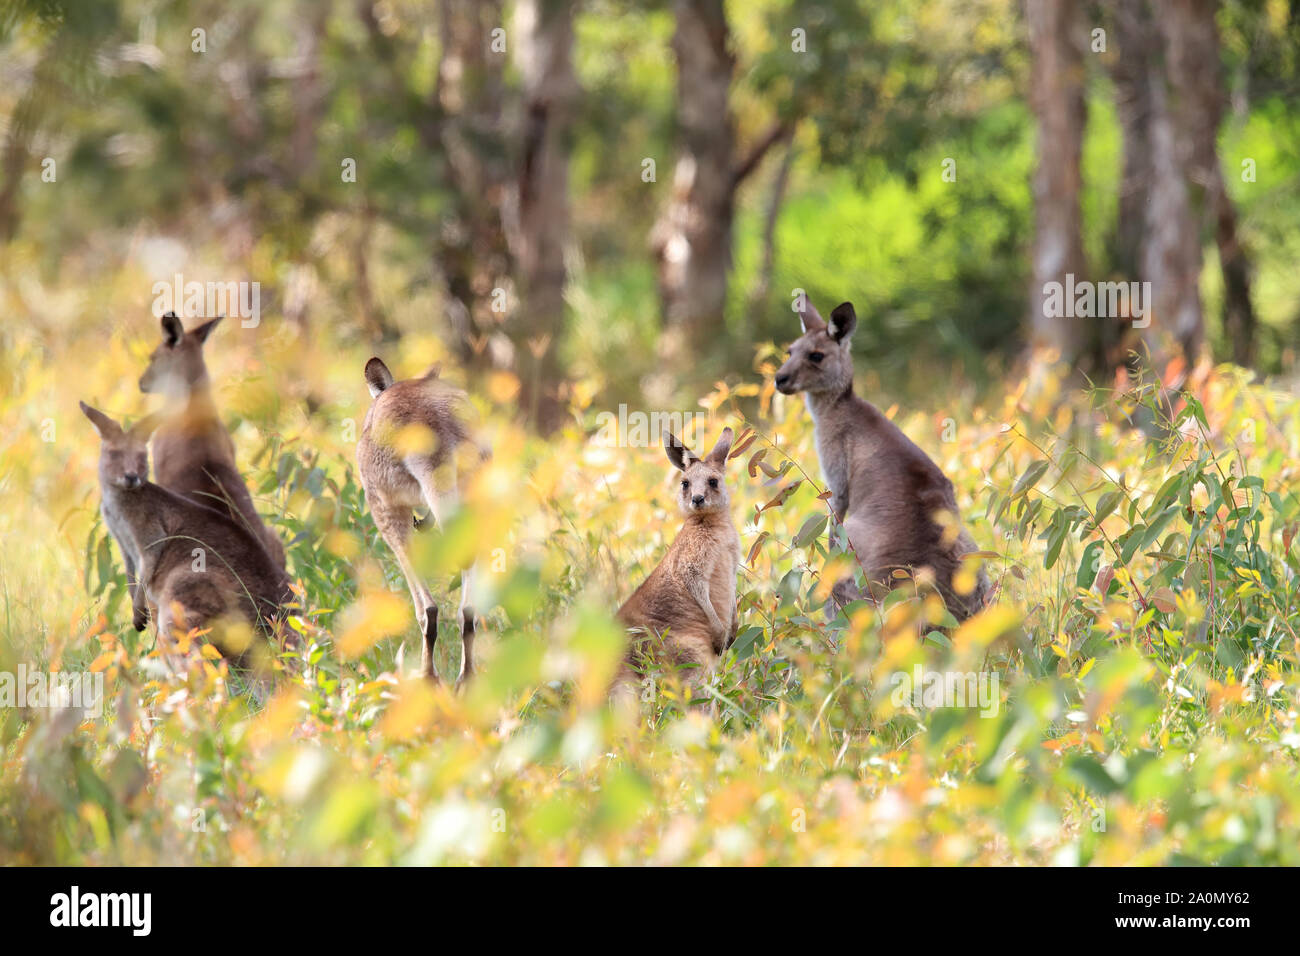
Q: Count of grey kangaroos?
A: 5